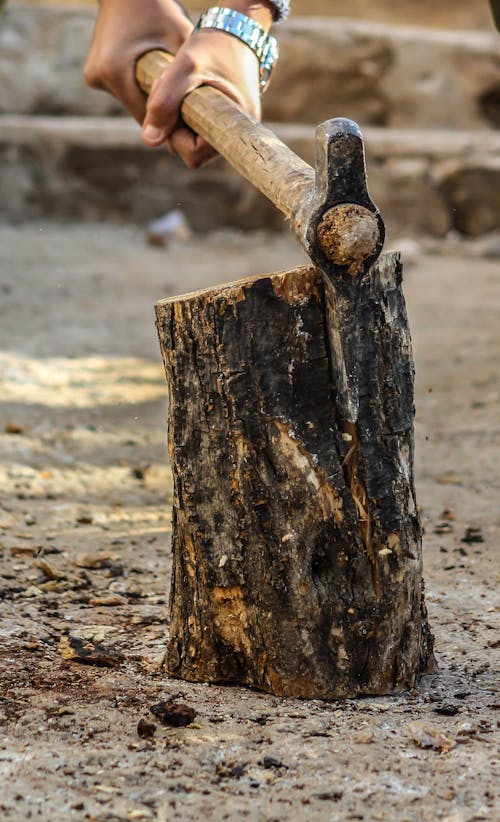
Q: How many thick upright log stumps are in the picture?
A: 1